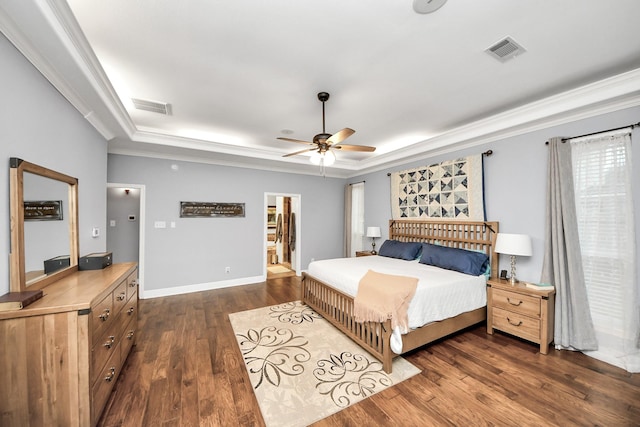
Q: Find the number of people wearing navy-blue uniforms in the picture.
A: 0